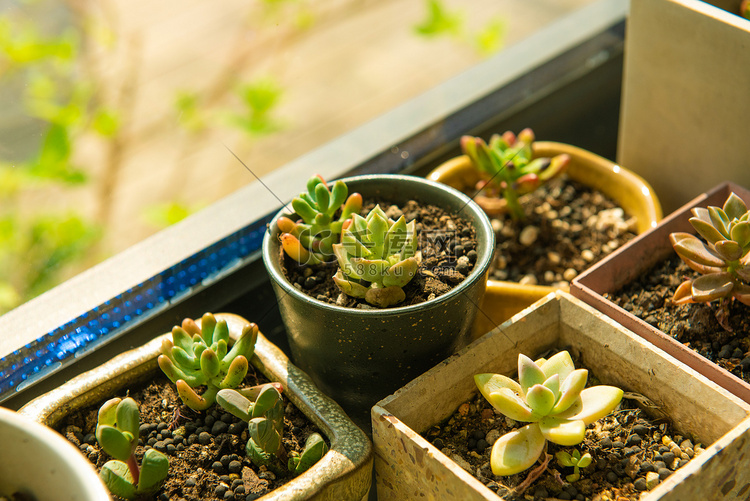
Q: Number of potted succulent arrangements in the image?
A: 5